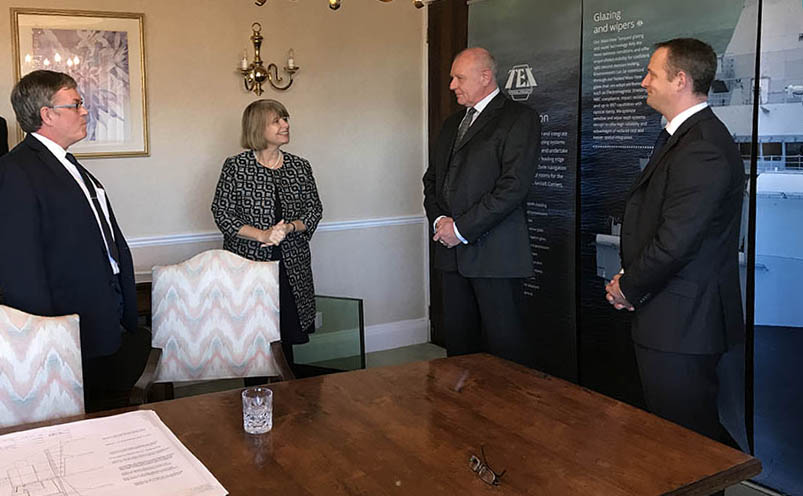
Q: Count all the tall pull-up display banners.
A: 3